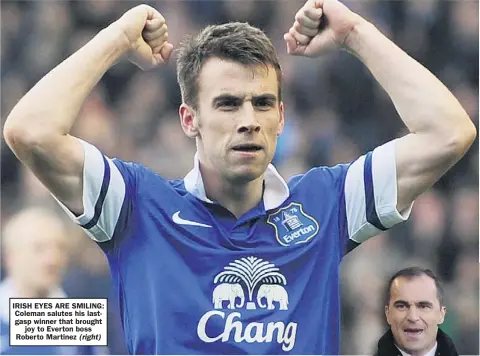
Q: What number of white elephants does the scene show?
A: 2